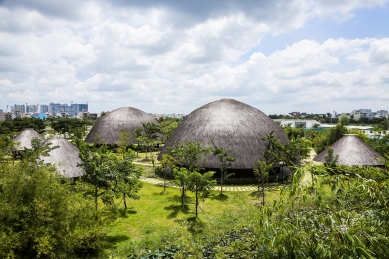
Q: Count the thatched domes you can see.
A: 5